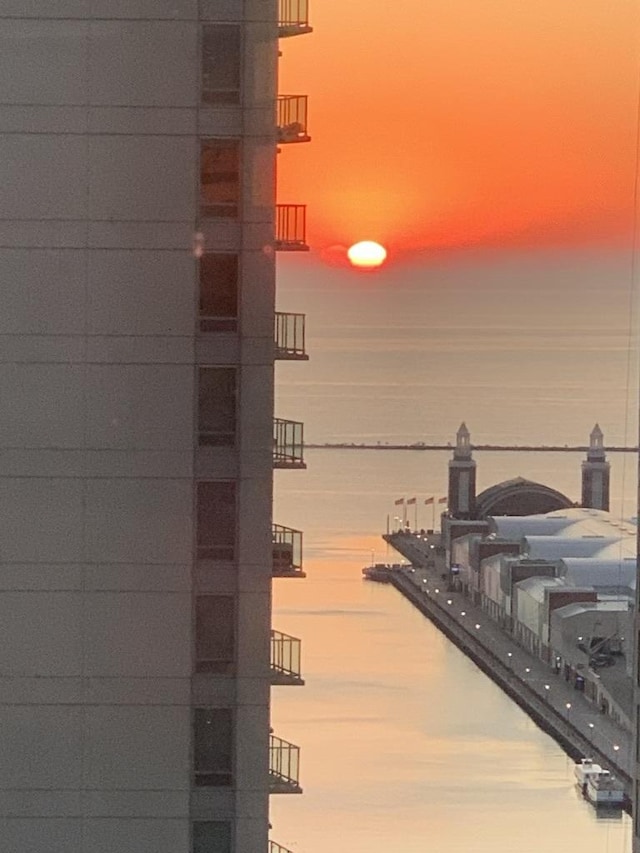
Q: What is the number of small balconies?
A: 9